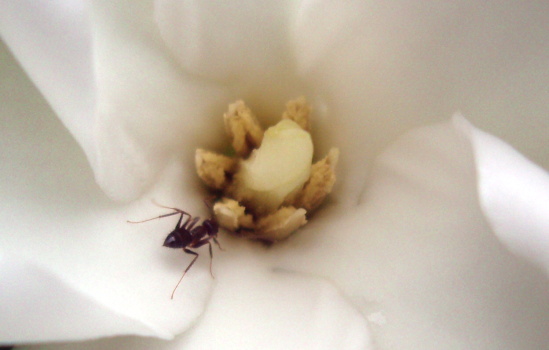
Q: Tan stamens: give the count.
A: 6